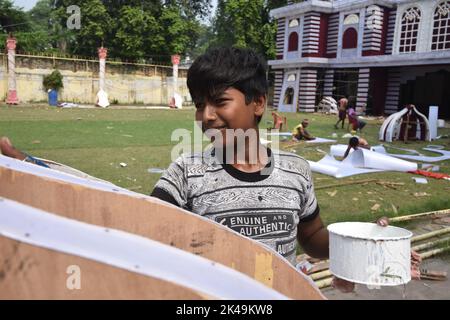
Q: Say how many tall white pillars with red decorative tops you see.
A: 3